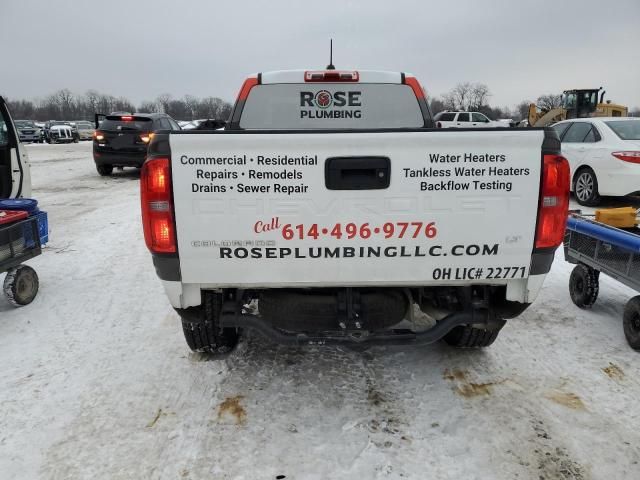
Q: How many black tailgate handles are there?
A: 1